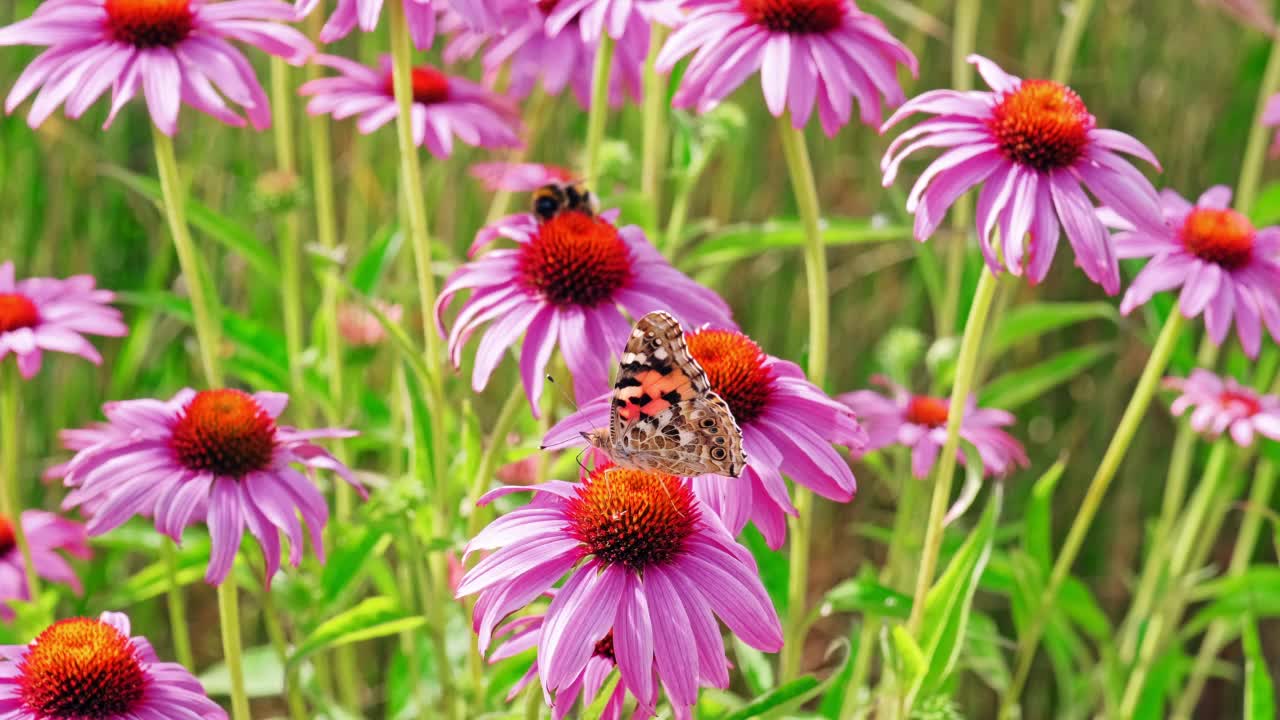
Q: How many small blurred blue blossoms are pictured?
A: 0